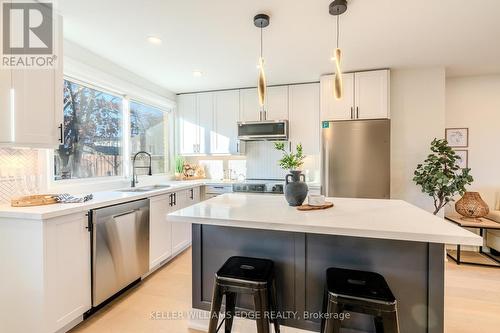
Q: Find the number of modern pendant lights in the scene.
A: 2